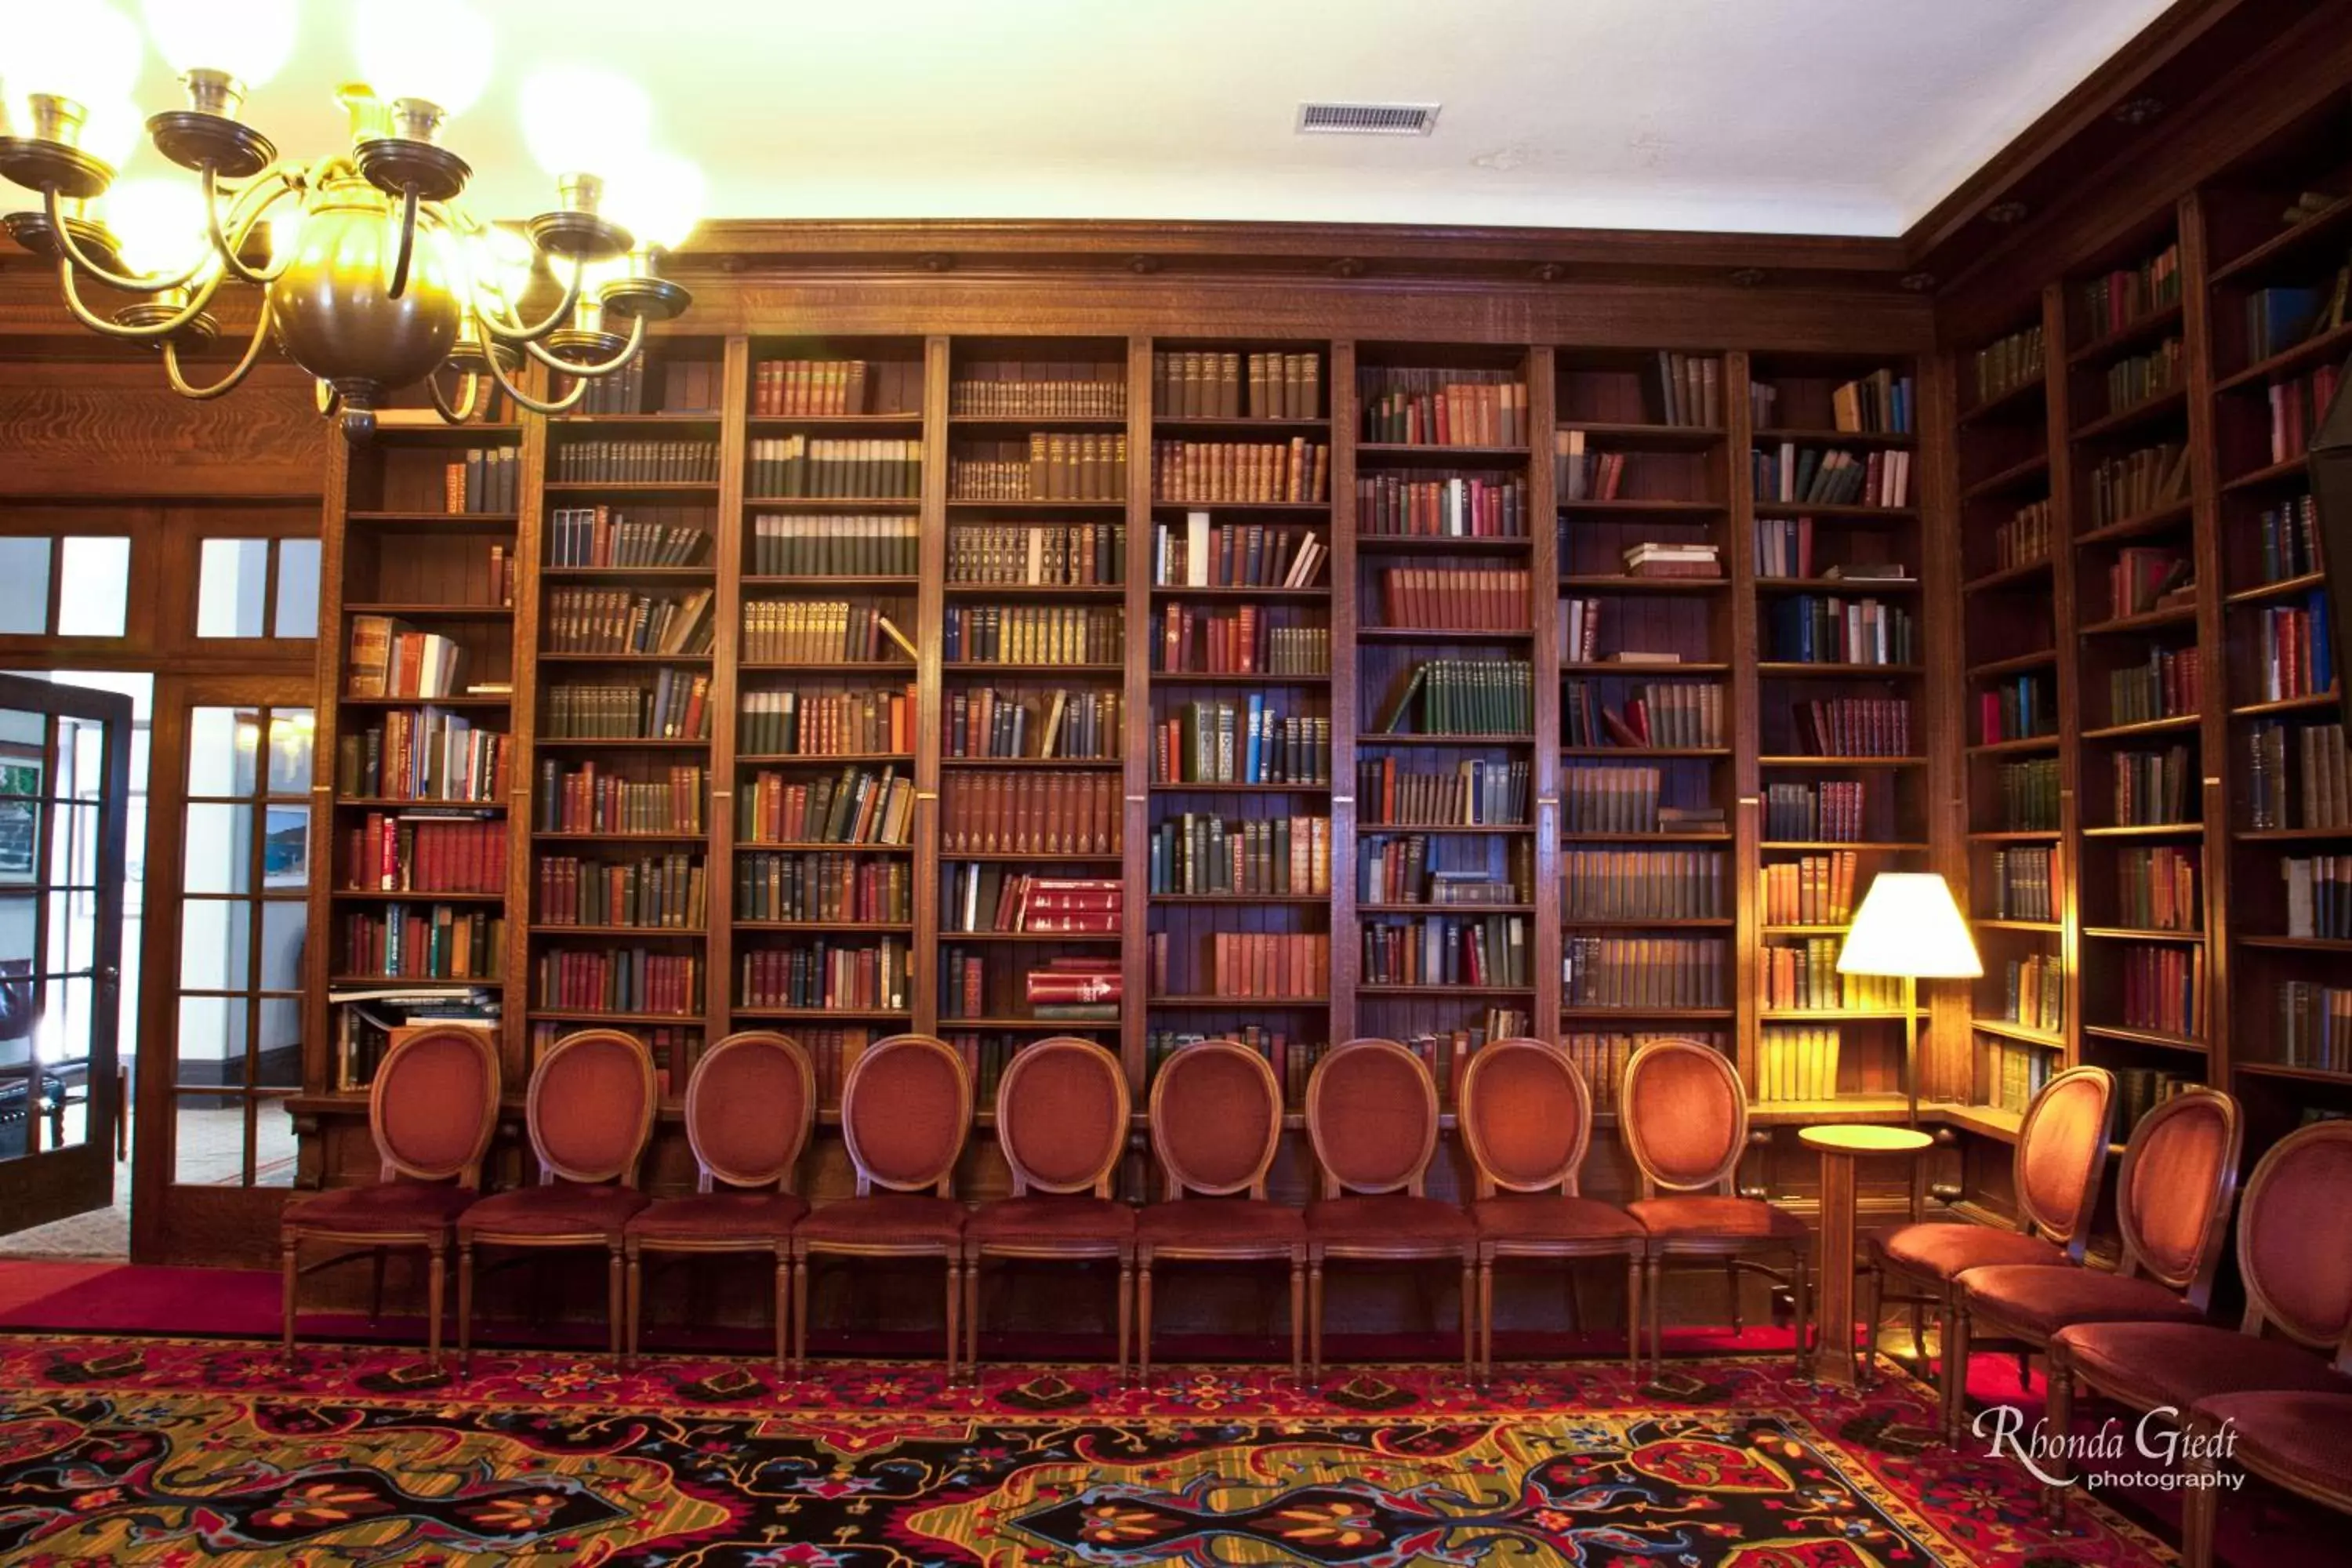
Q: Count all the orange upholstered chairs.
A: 13